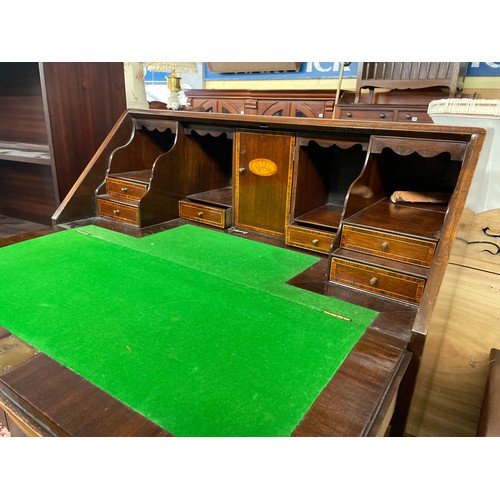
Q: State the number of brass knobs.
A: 7